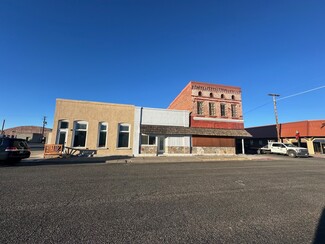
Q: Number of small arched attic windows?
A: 4